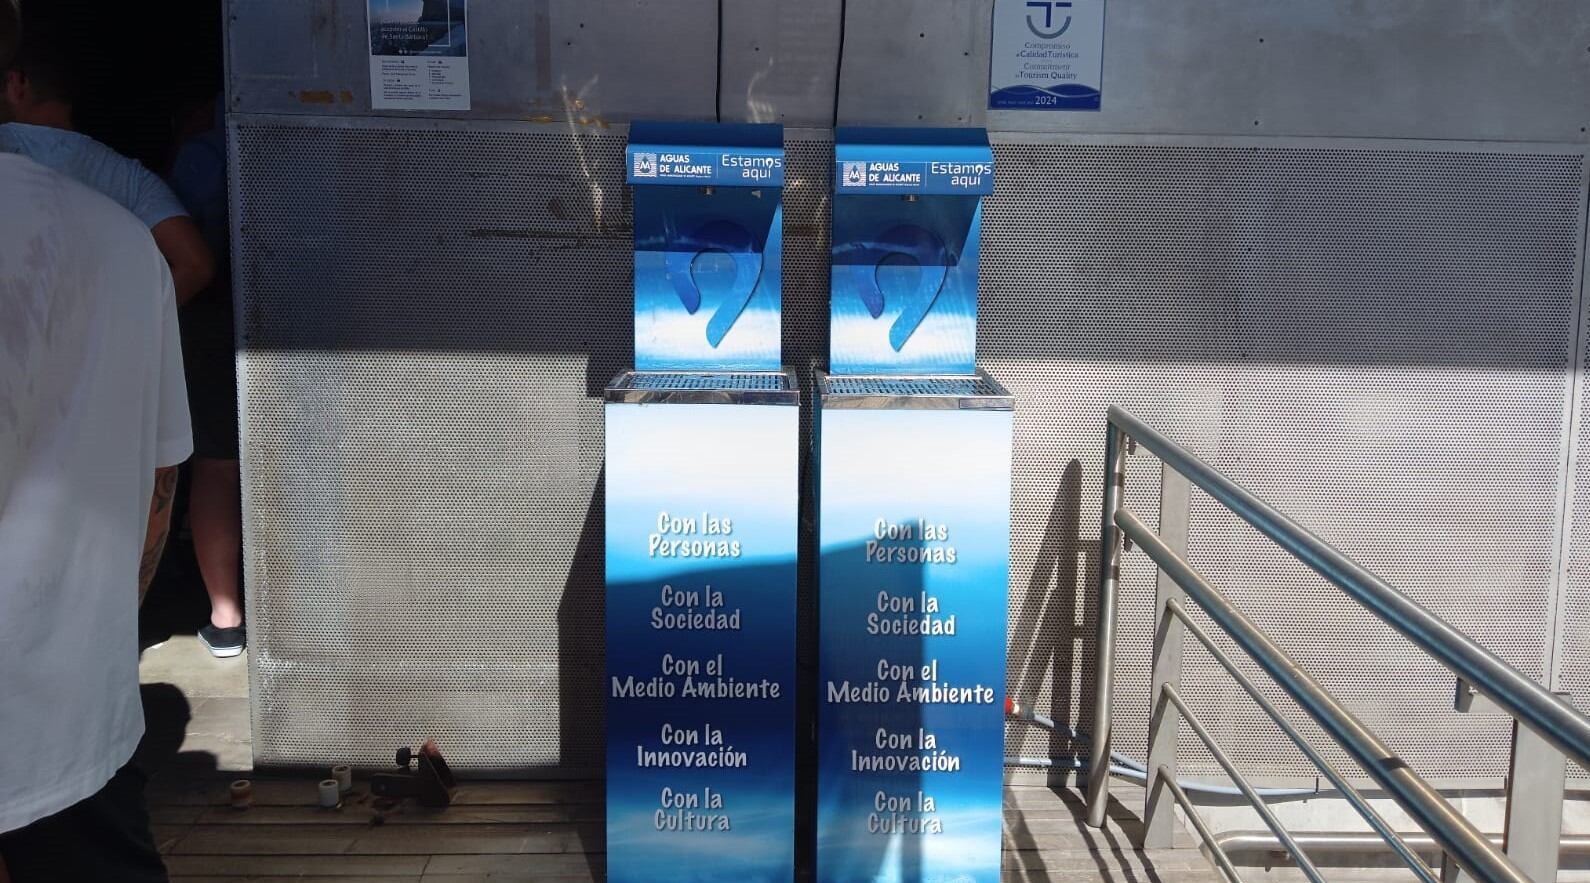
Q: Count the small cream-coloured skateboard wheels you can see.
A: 3